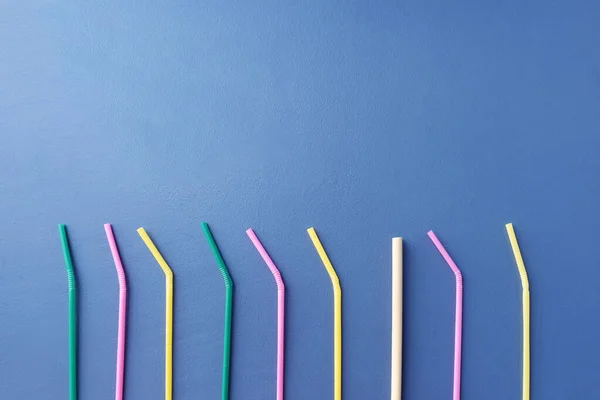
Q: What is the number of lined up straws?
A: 9